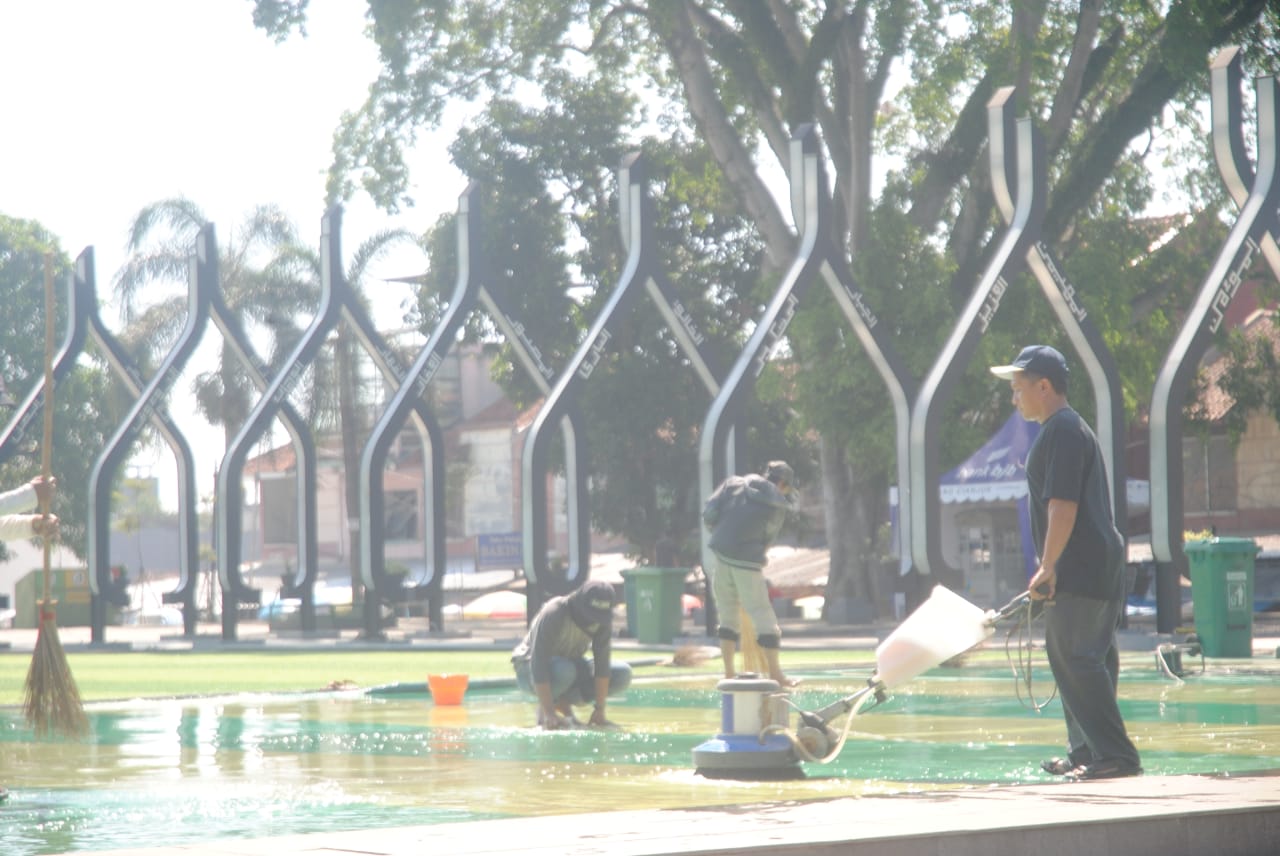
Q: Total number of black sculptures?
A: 8